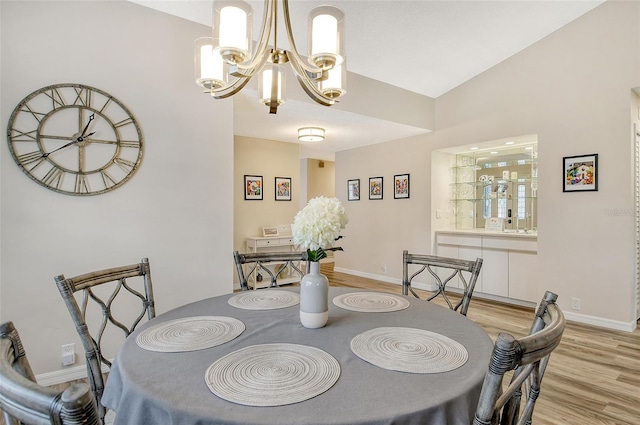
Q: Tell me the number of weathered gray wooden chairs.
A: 5